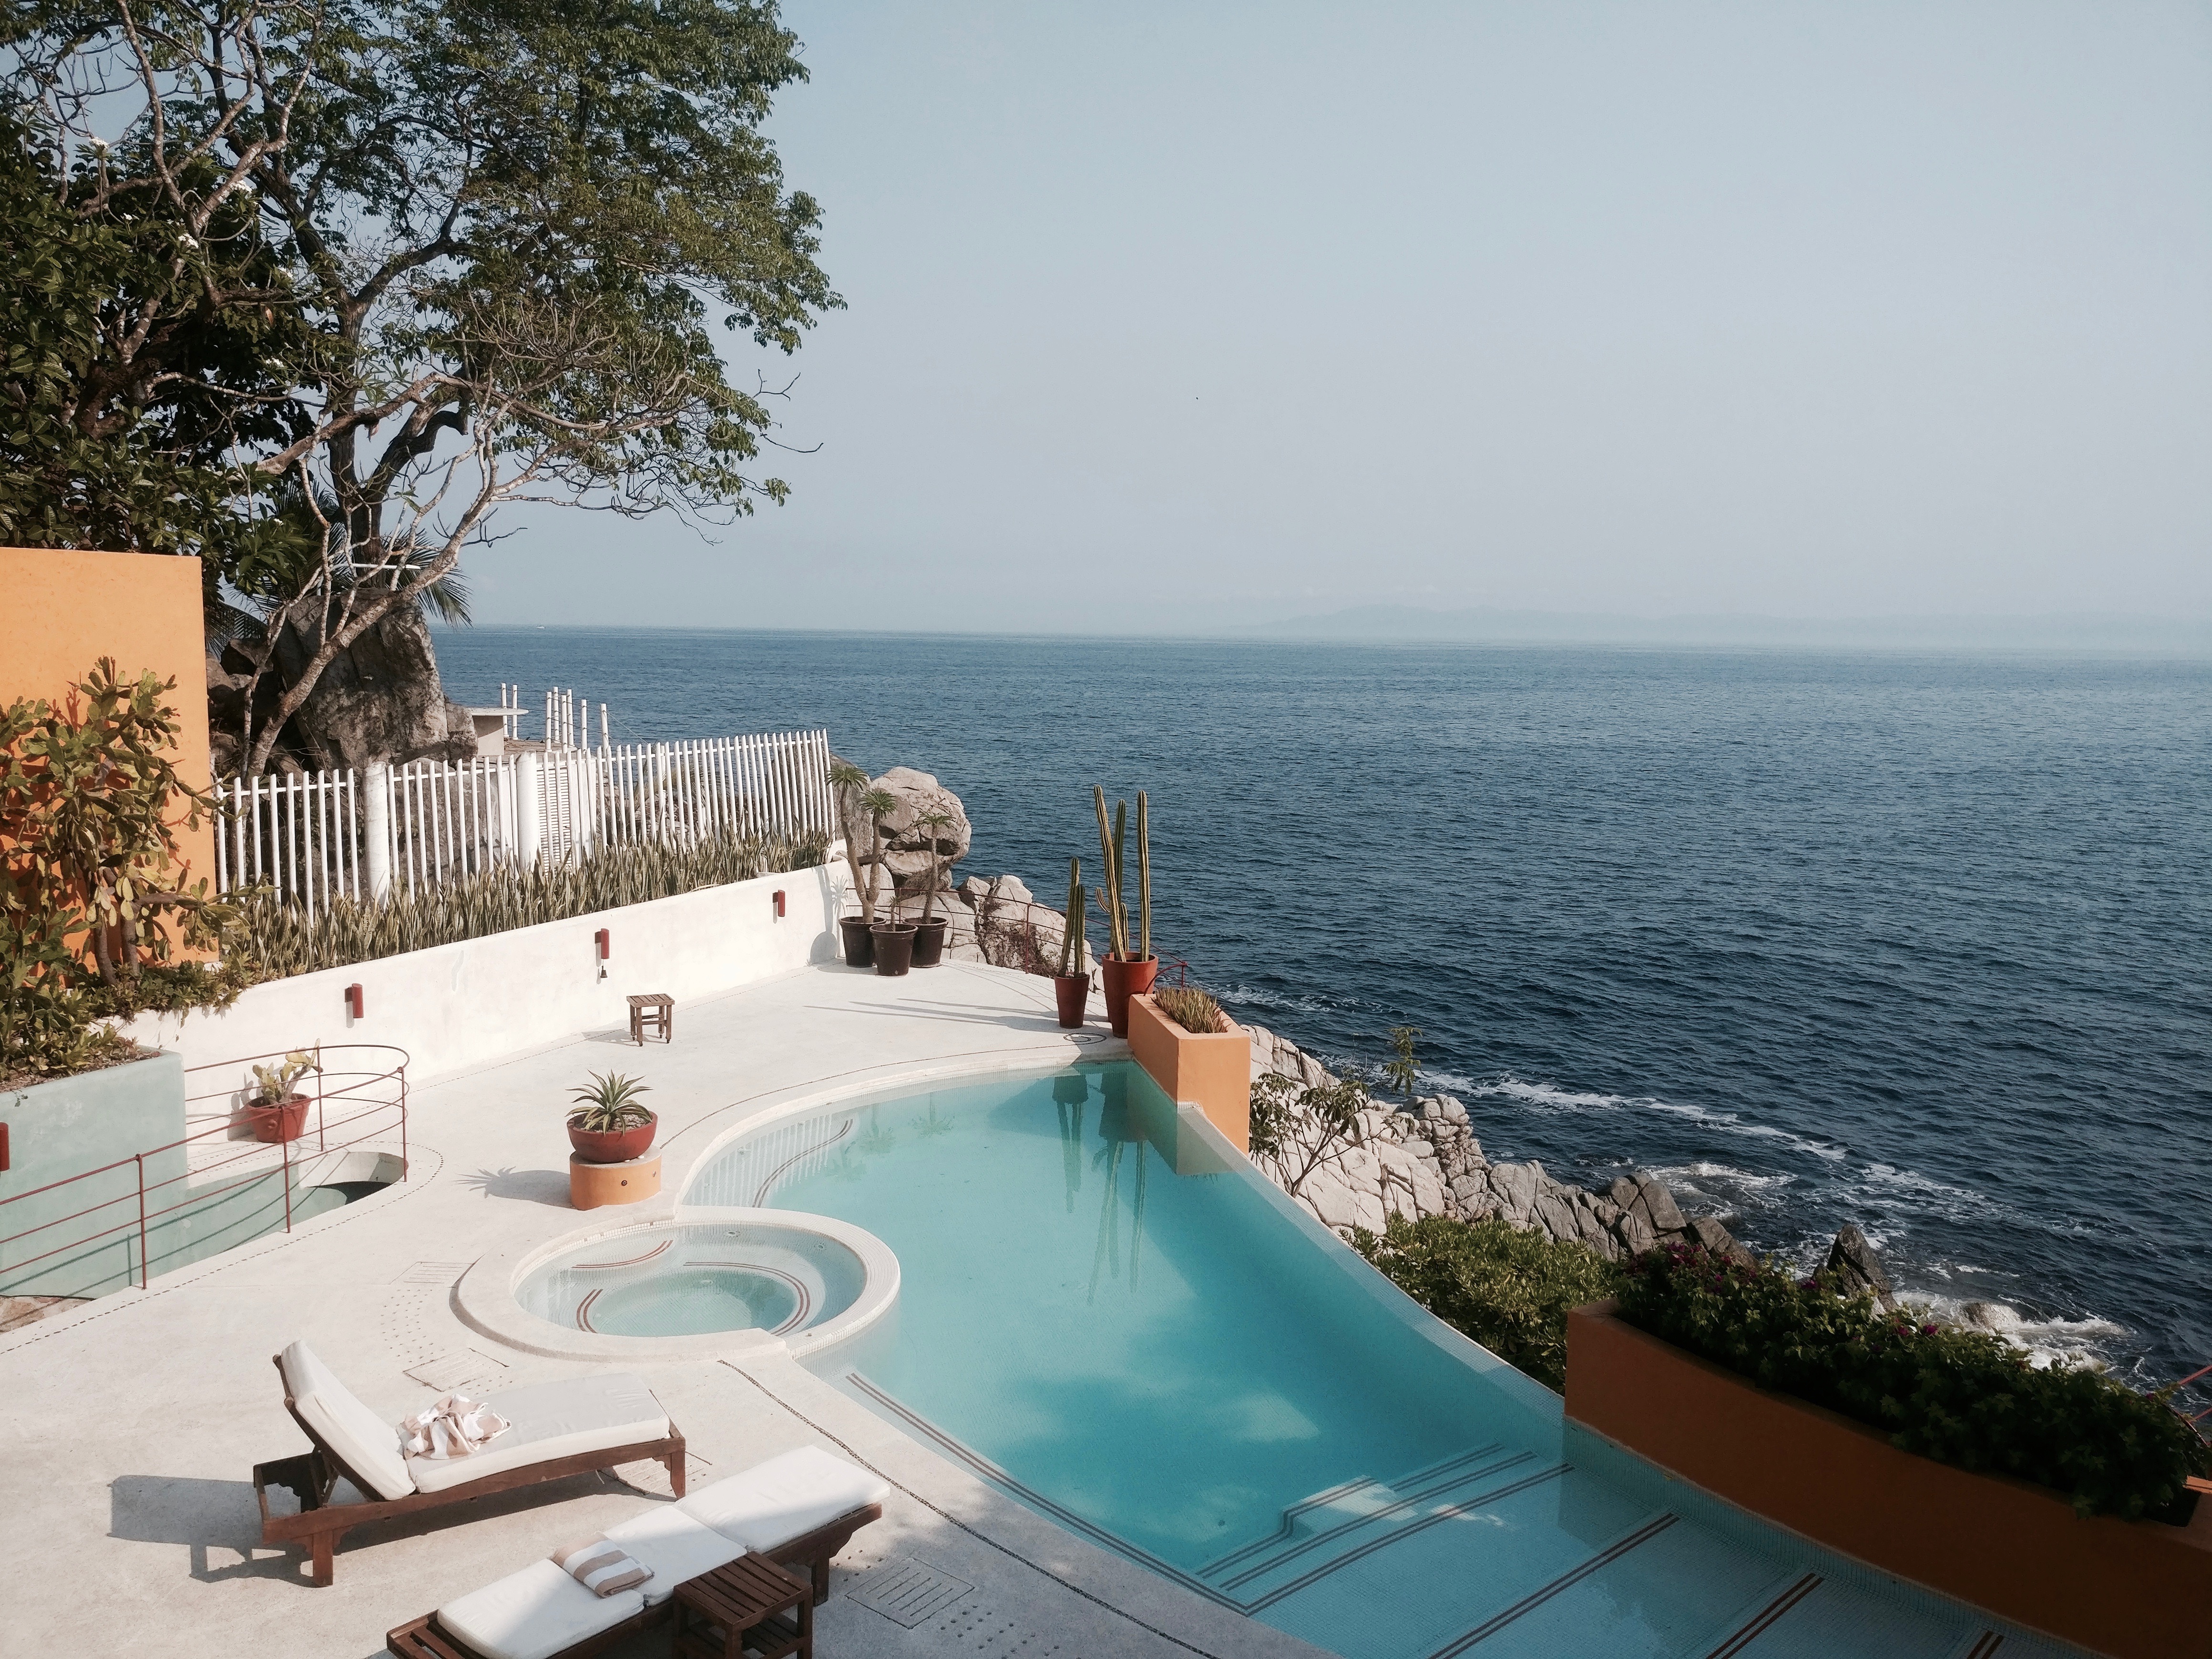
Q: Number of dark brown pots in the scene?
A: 3